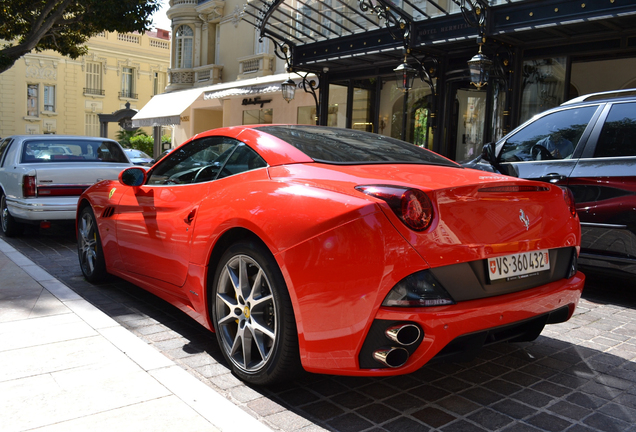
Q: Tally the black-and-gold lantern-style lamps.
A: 3